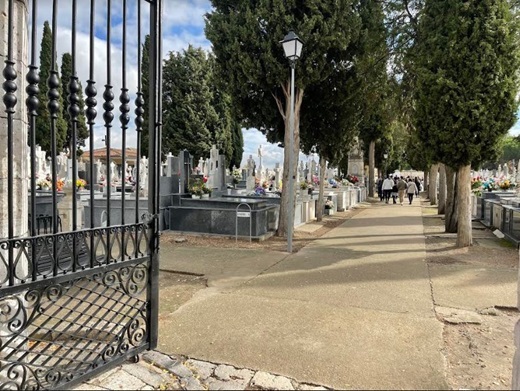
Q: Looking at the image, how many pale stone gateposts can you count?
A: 1